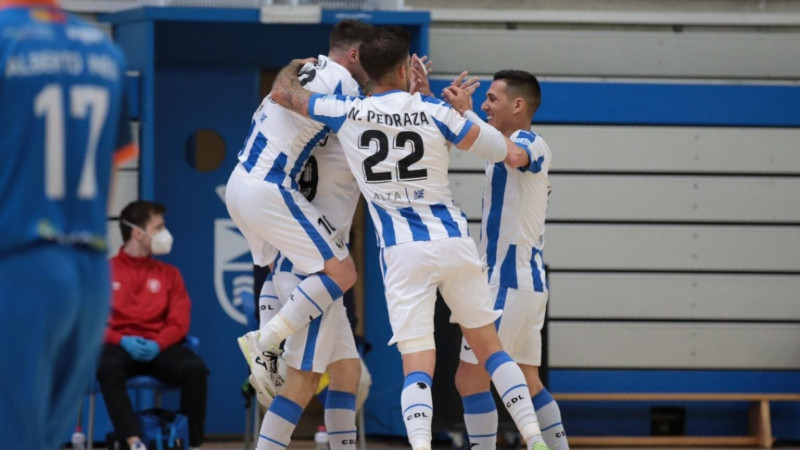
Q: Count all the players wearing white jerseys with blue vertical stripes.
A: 4